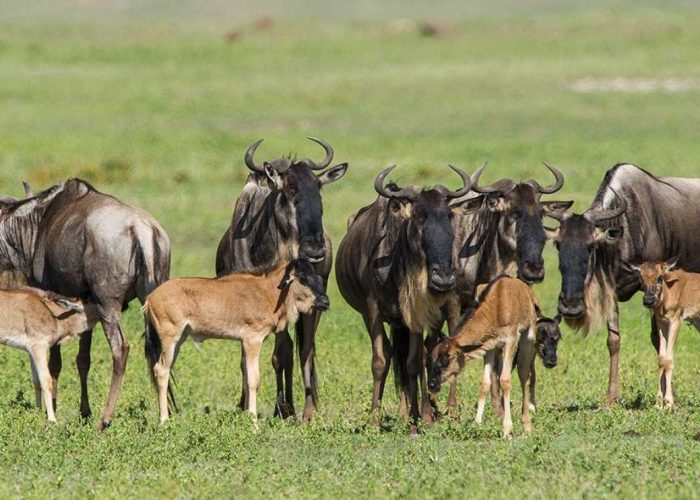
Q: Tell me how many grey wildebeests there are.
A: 5